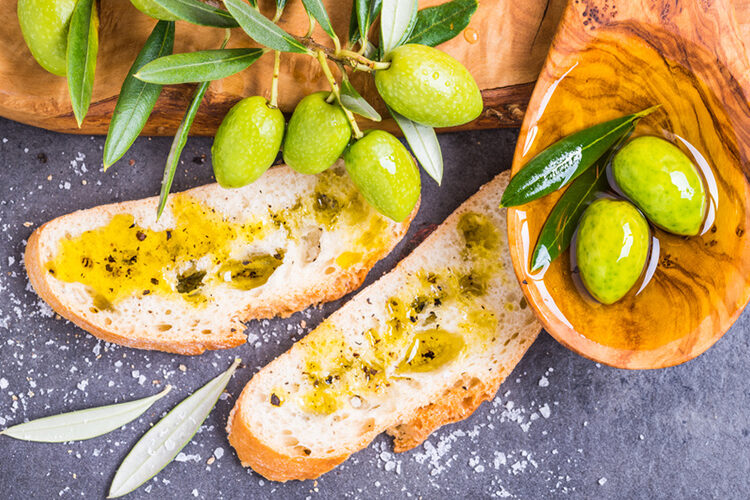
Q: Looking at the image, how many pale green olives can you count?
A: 8